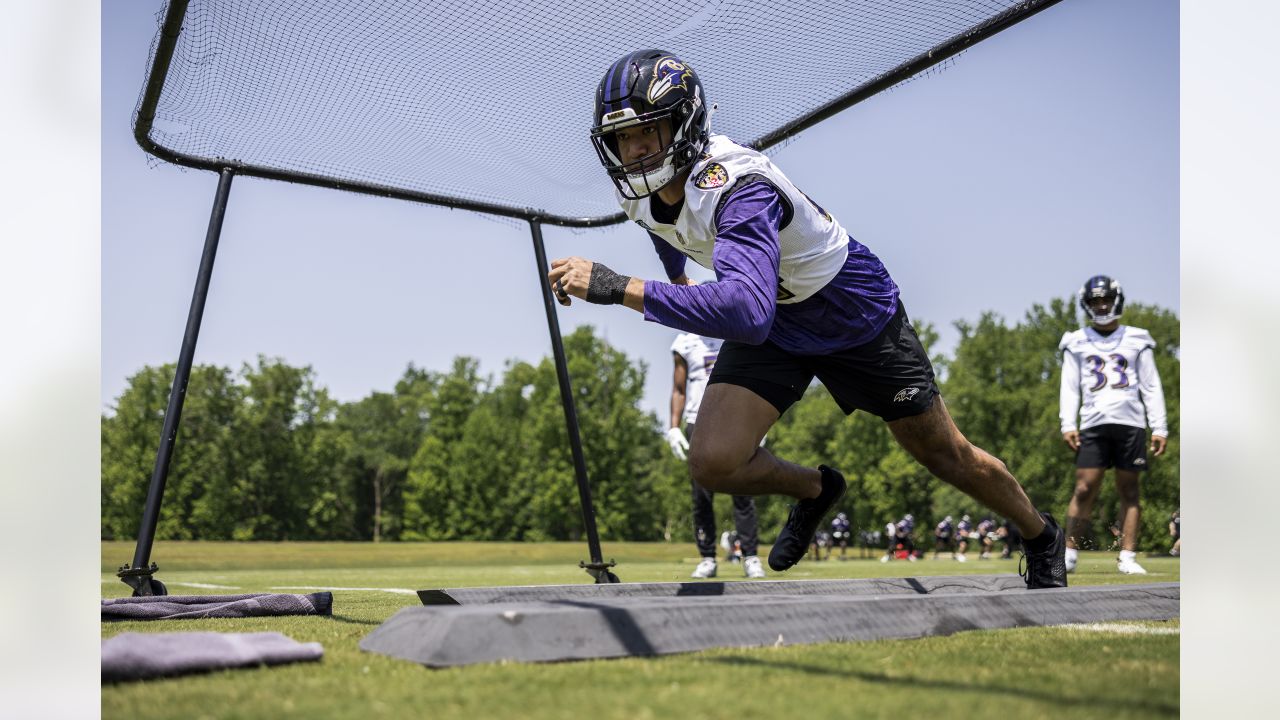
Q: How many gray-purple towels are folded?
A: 2